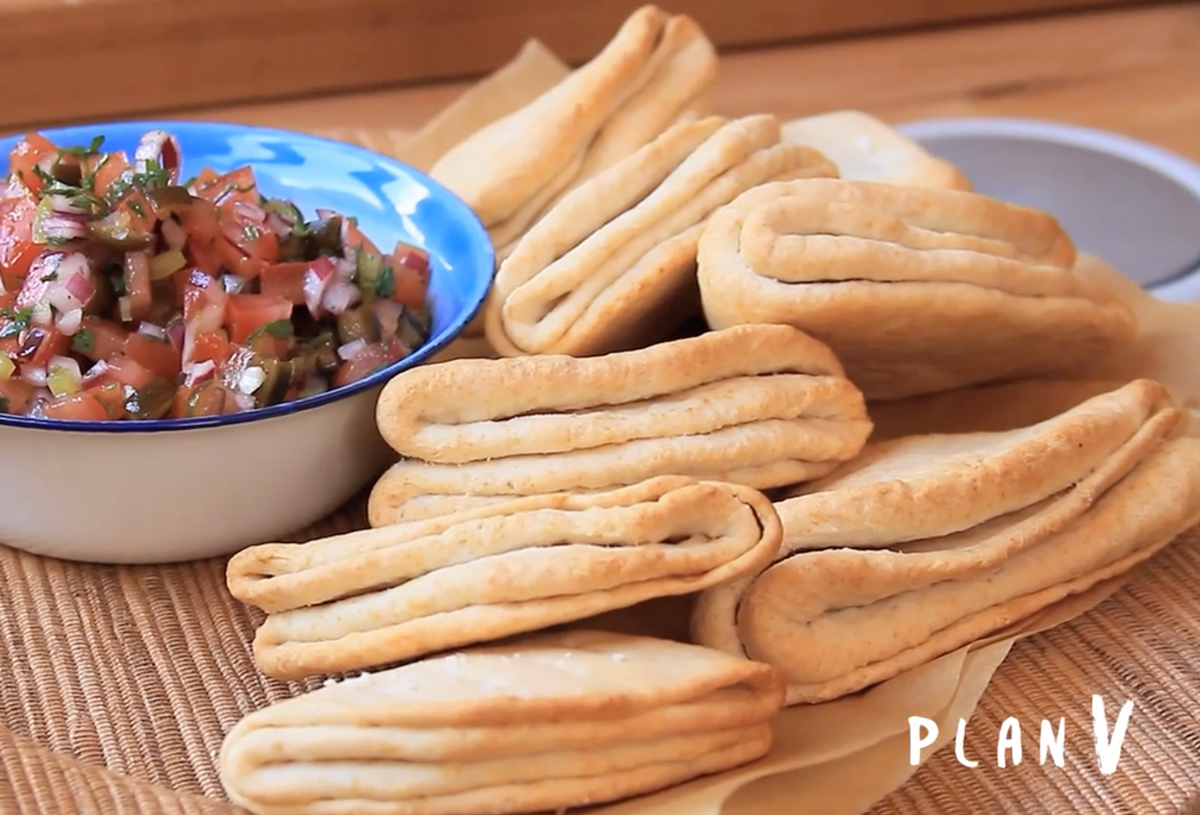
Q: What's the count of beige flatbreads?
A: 8